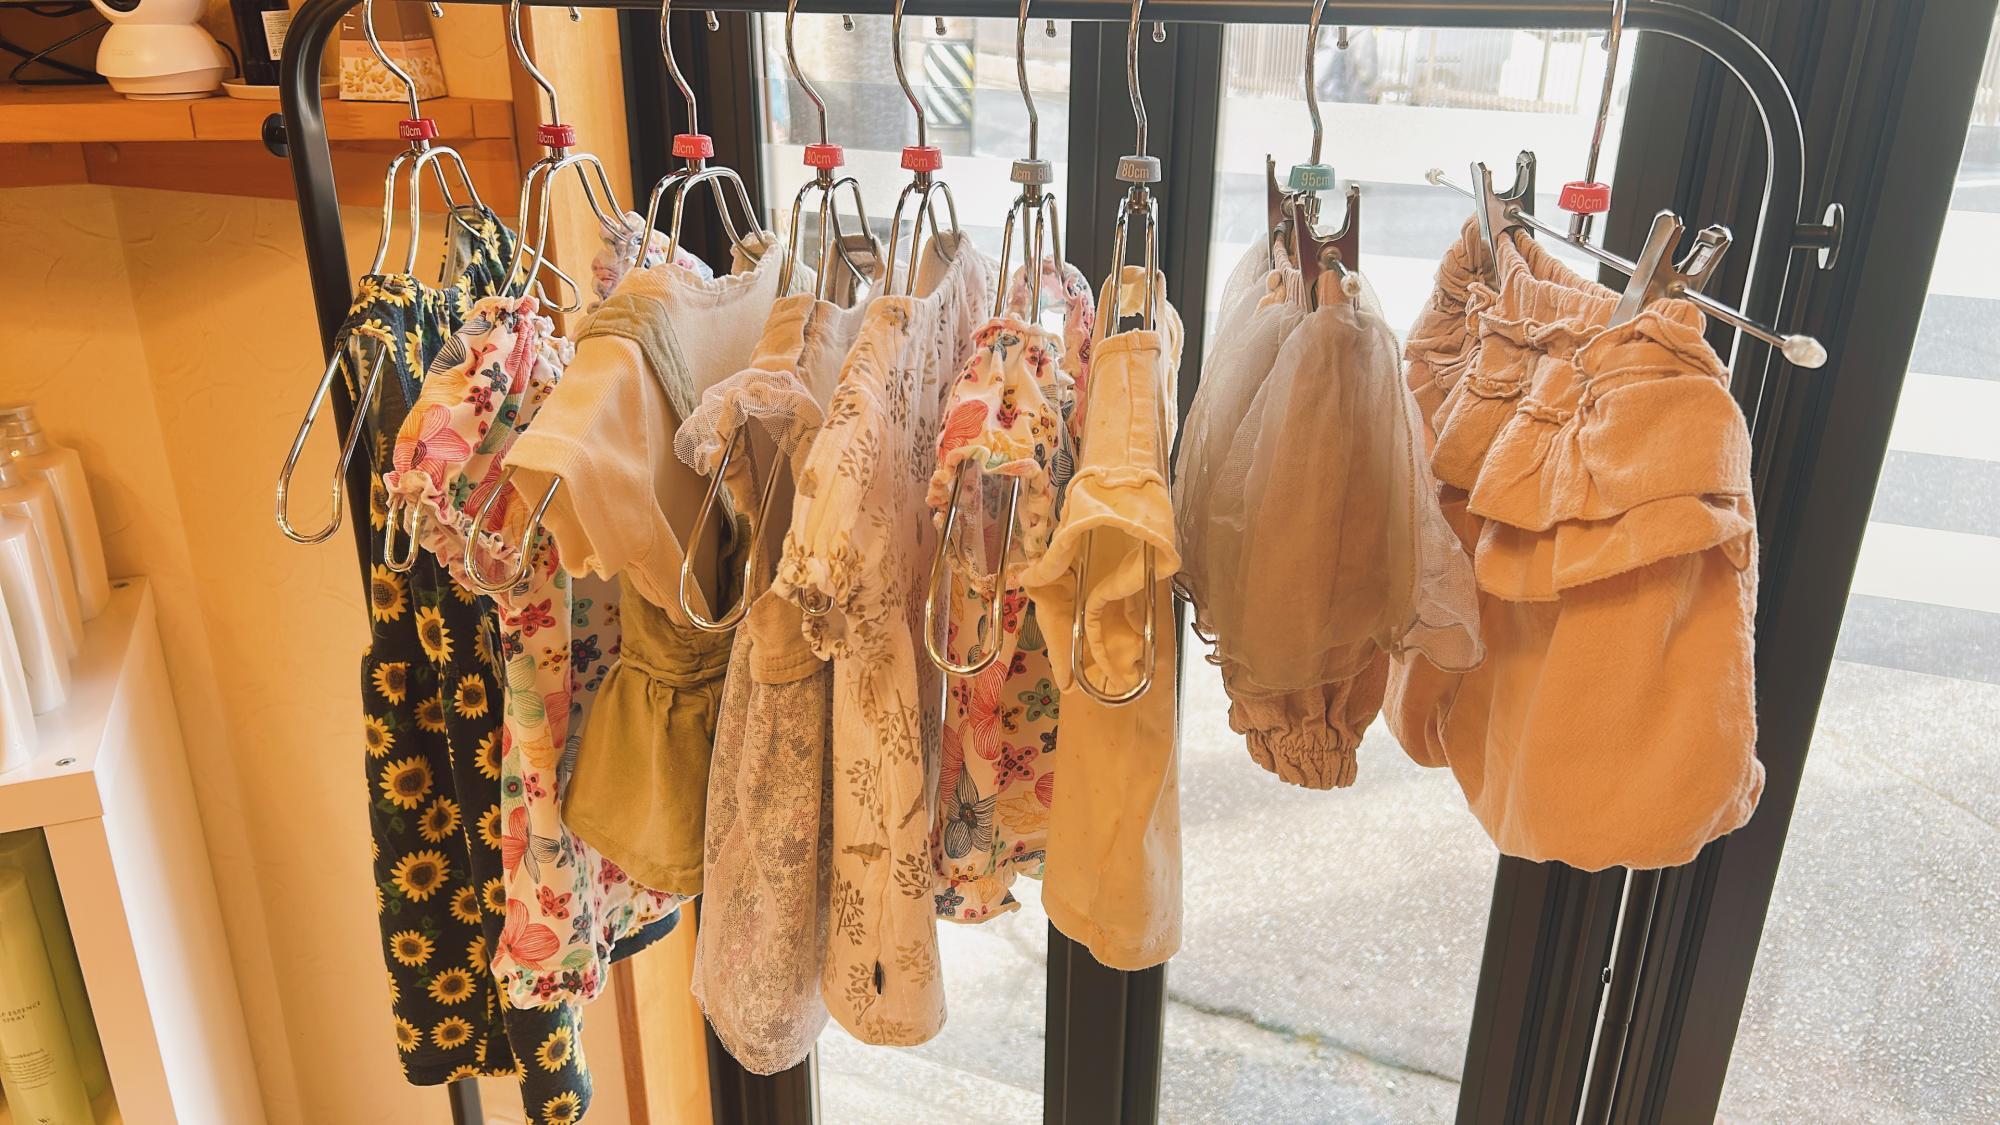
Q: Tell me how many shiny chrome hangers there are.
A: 9